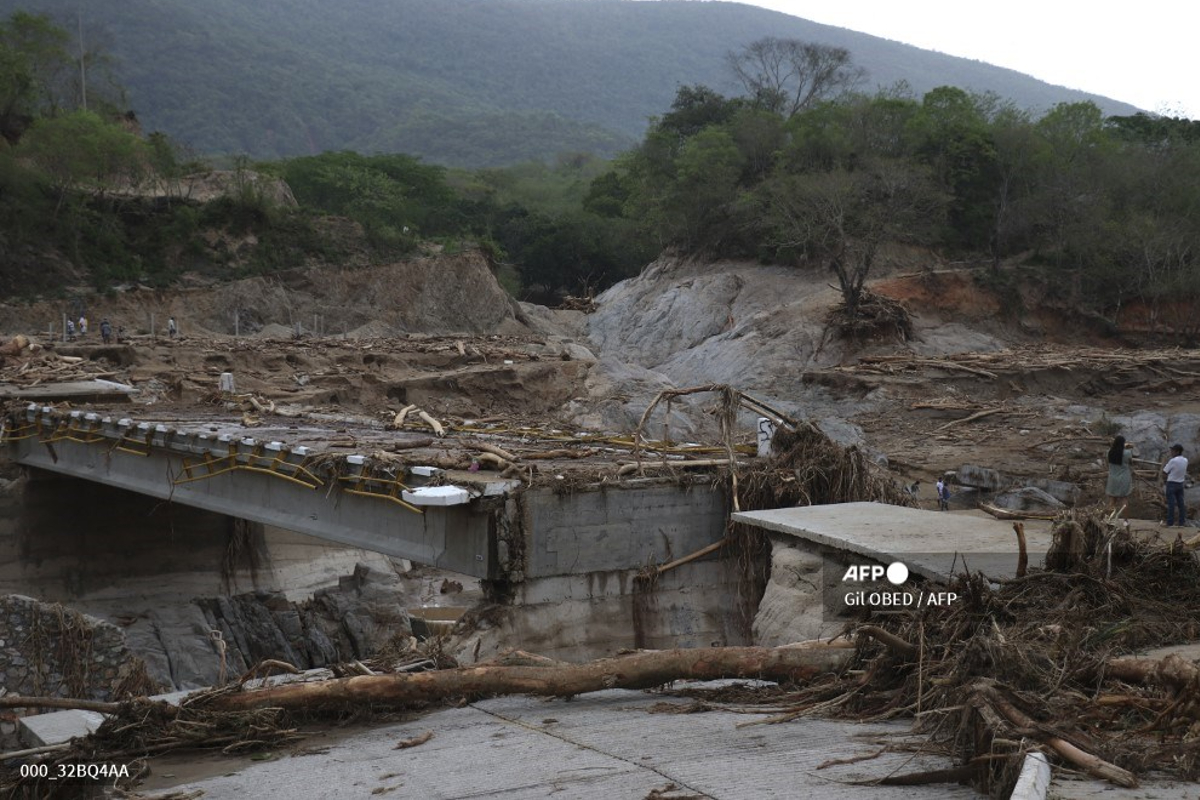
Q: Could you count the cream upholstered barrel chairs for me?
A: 0